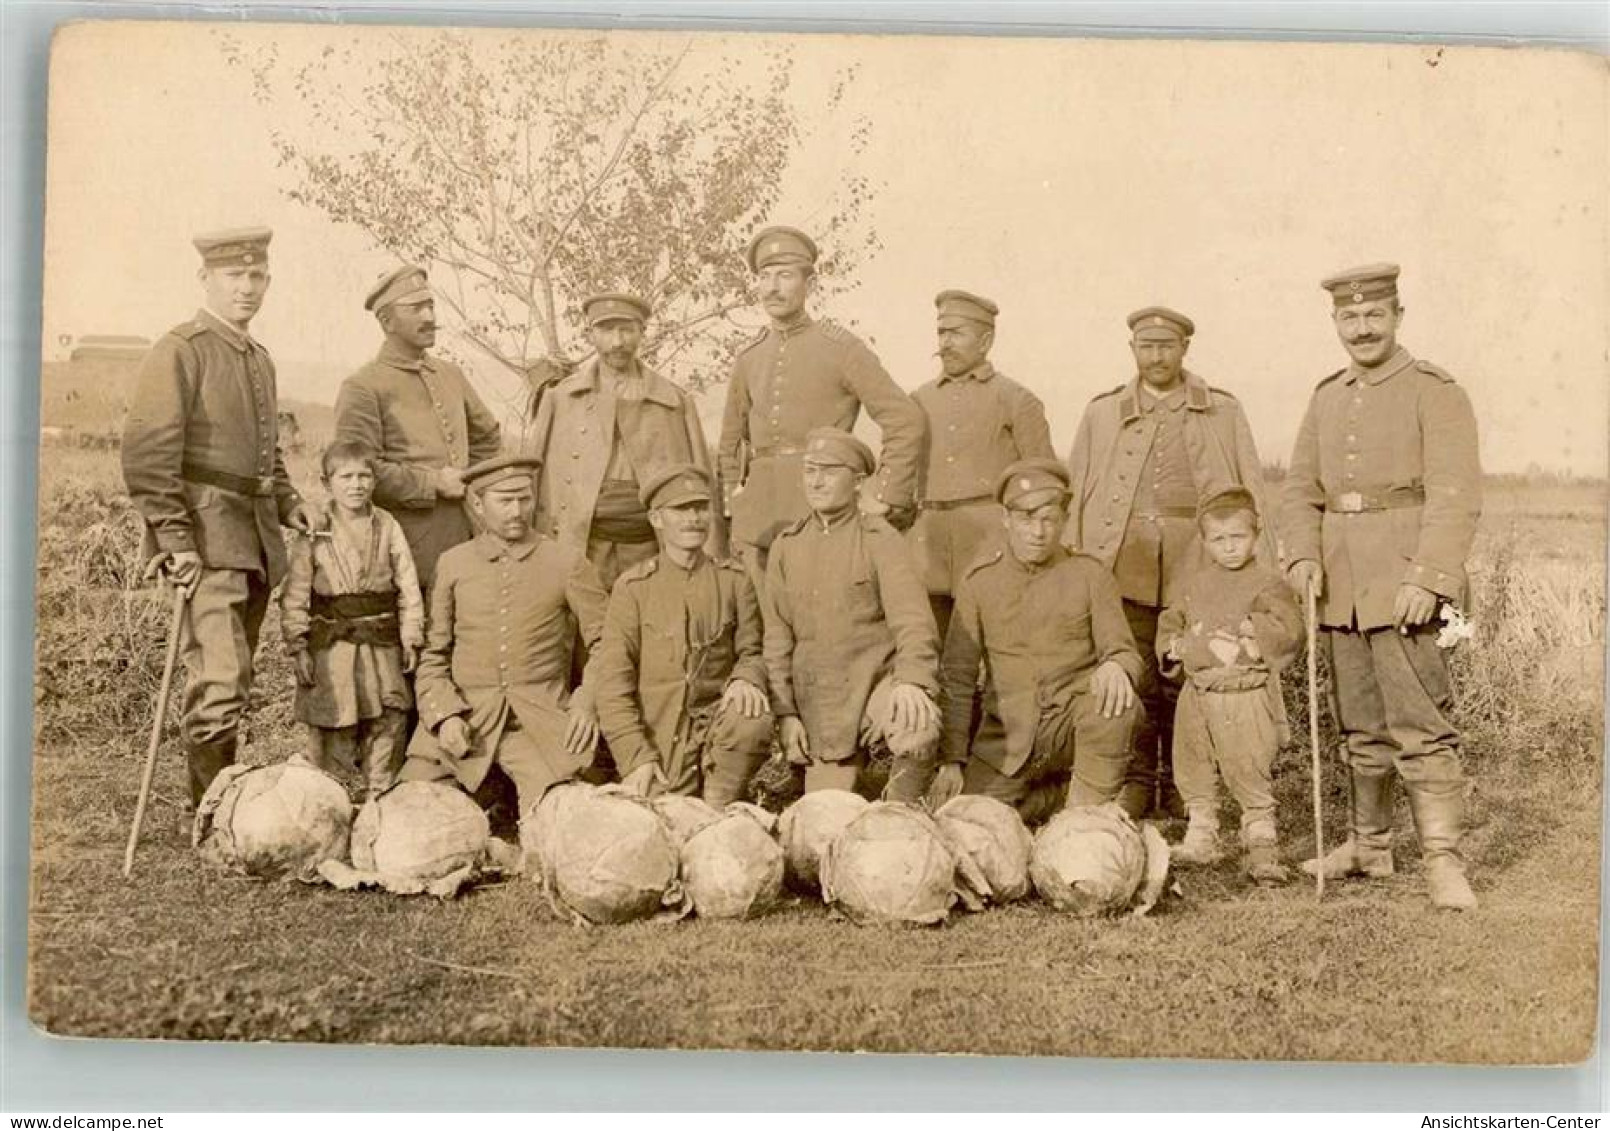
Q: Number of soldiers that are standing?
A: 7